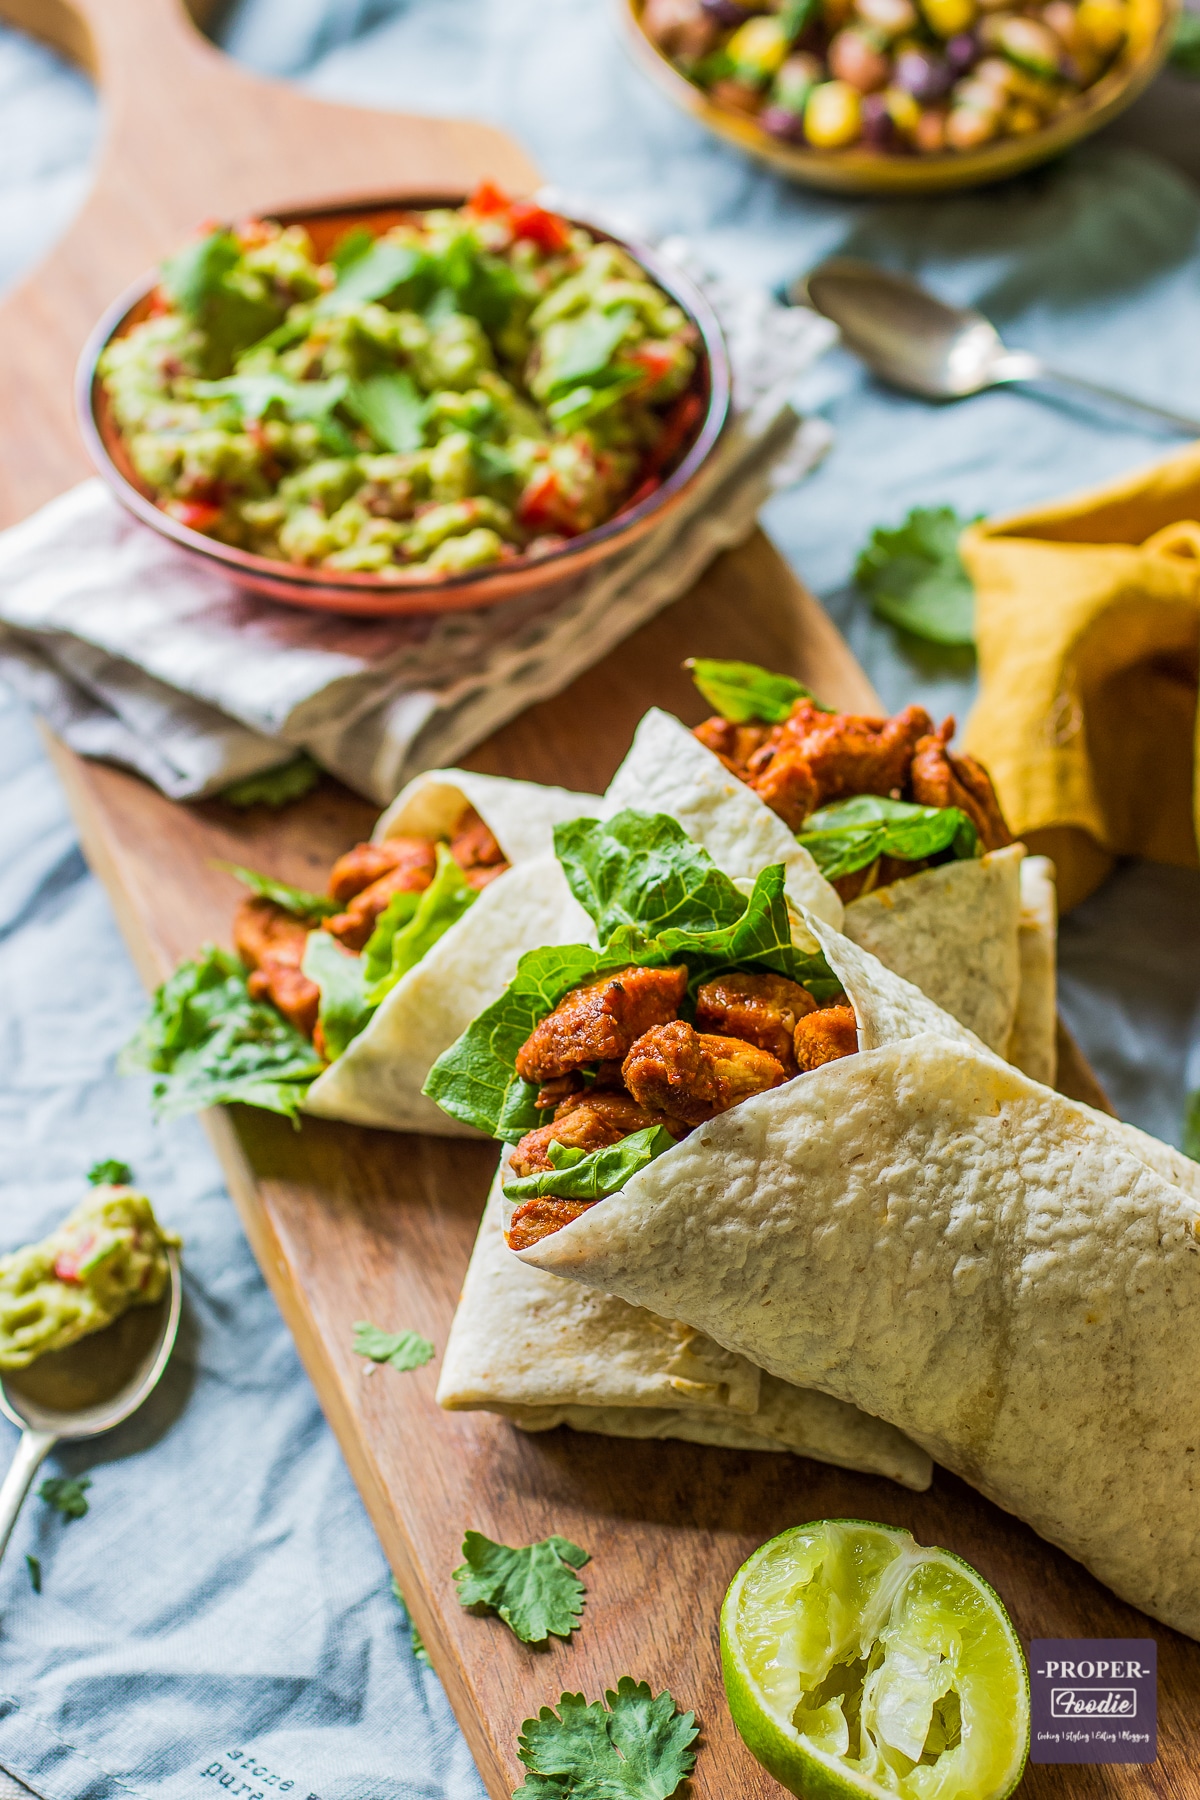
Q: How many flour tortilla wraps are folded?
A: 3